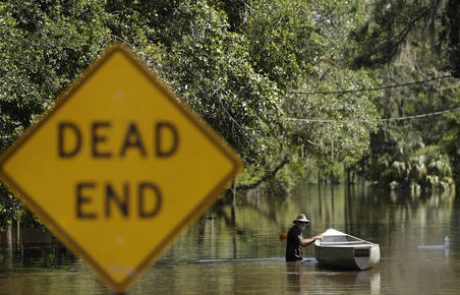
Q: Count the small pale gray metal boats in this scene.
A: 1